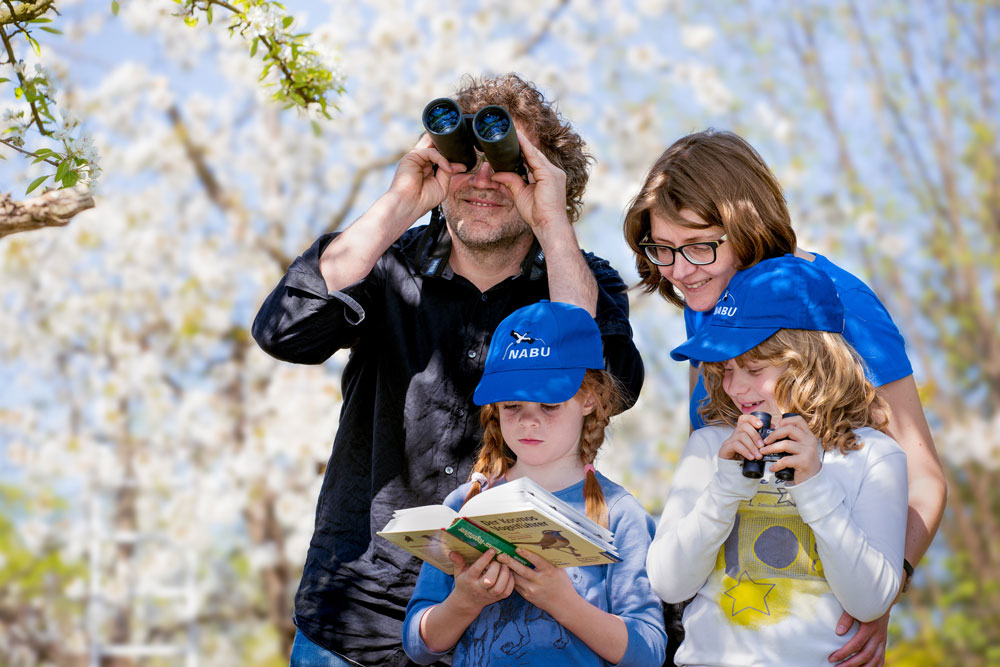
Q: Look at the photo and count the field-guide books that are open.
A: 1